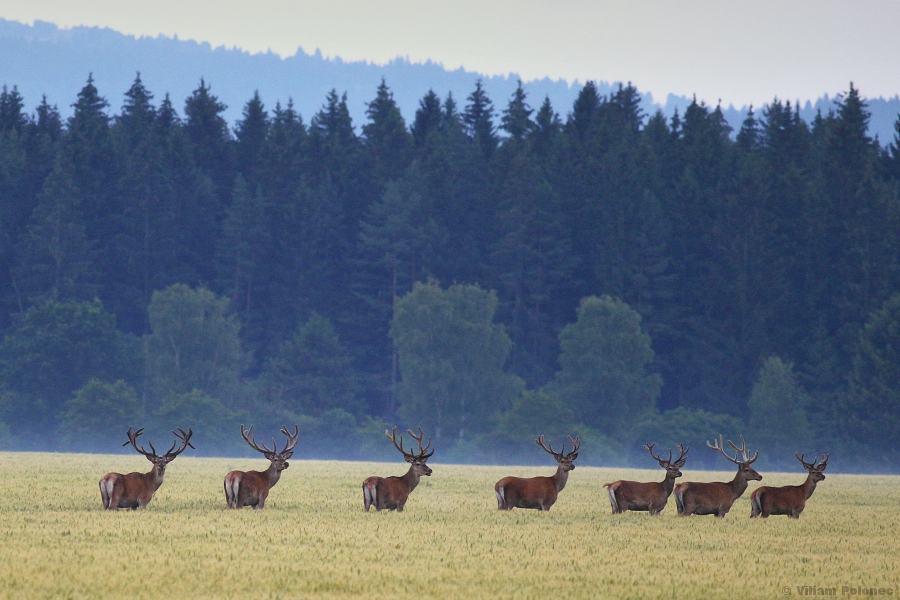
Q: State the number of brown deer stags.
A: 7